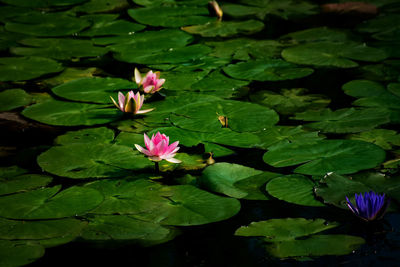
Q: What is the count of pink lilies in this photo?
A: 3